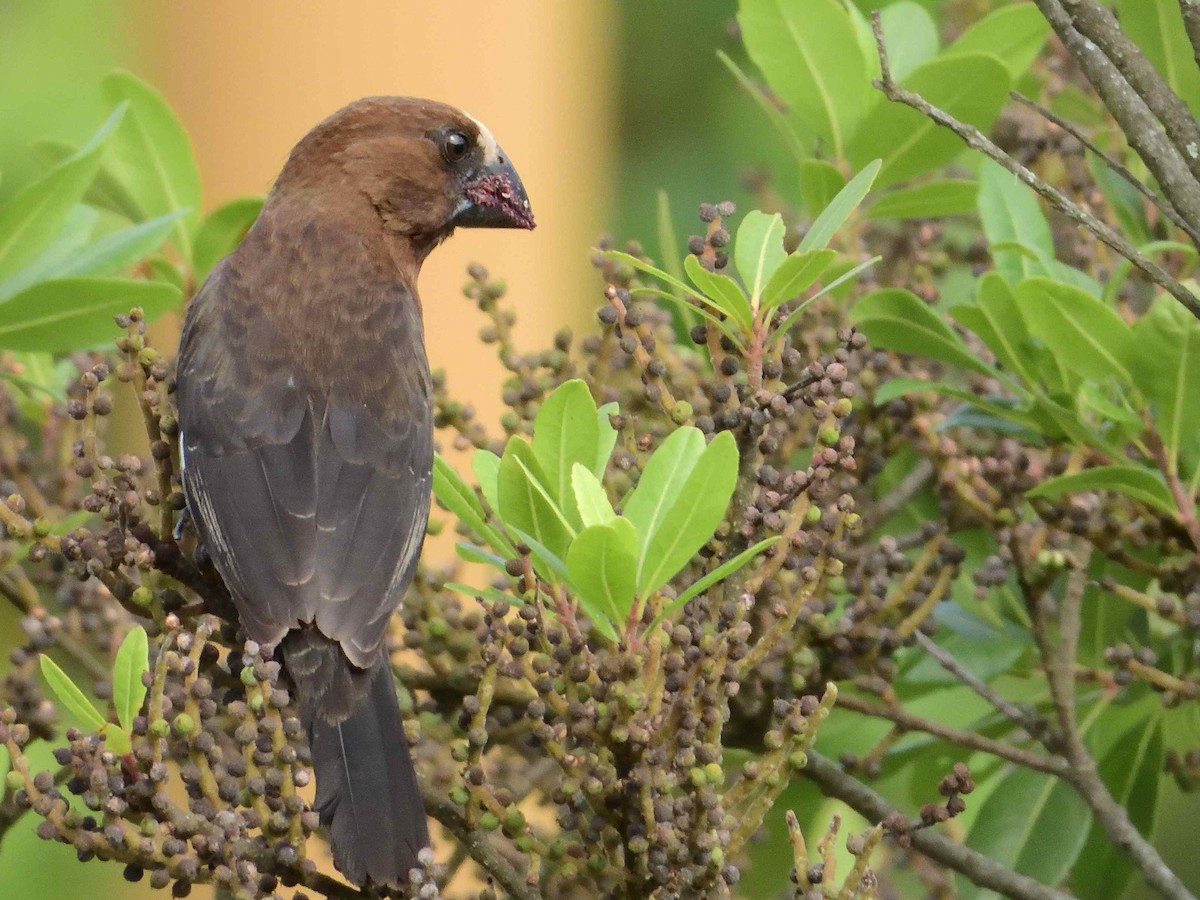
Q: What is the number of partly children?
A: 0